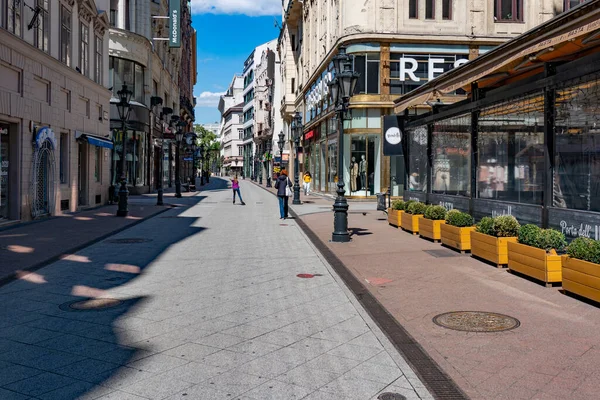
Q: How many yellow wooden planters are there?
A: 7